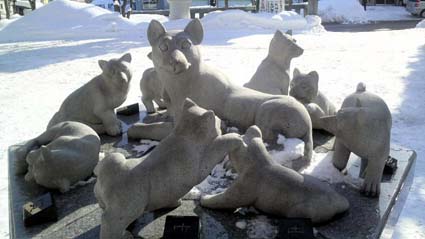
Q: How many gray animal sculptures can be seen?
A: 9